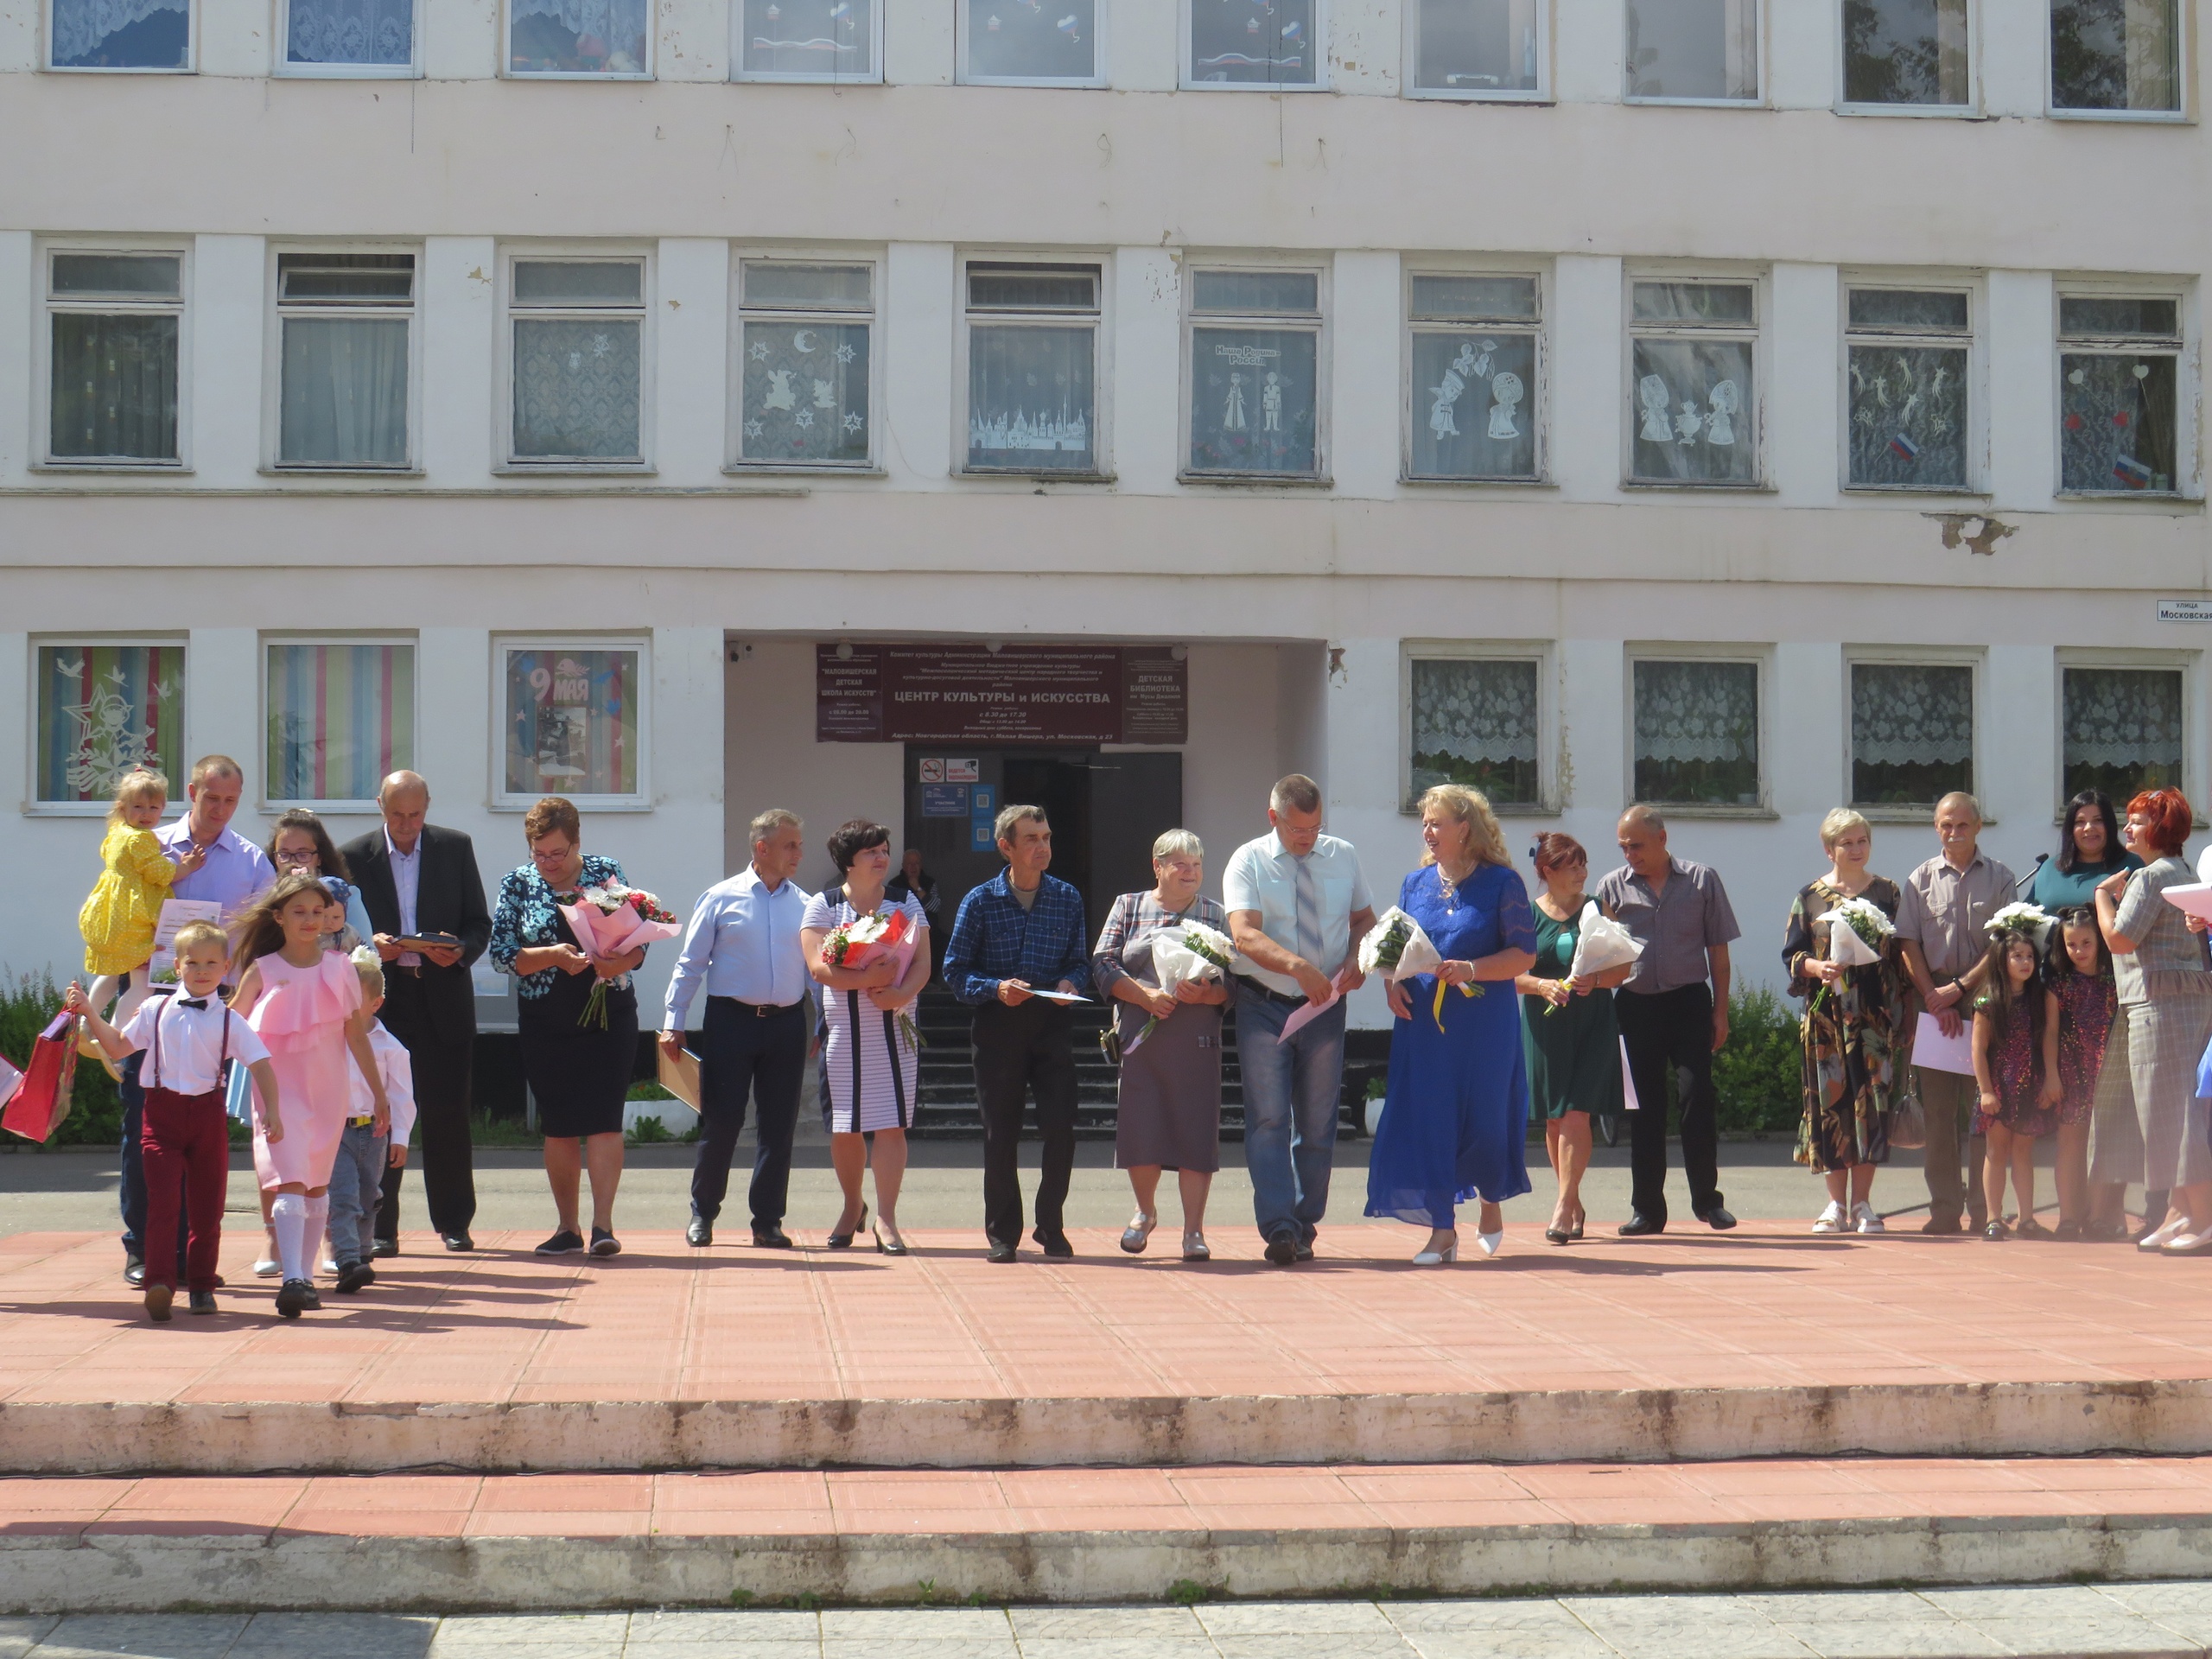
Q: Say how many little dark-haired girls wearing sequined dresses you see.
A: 2